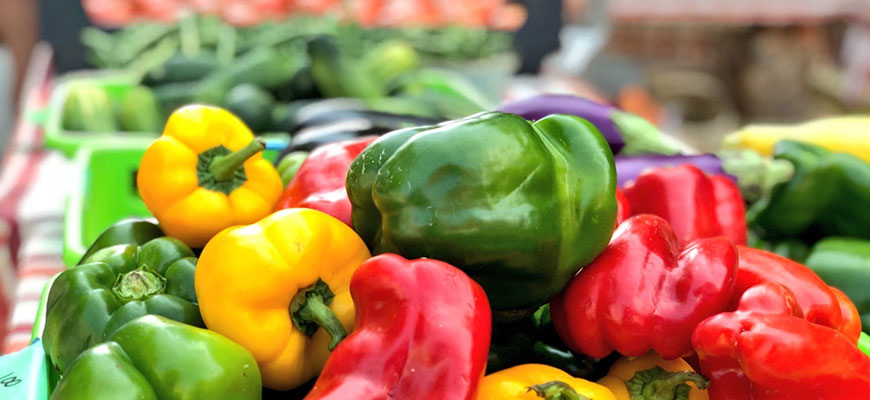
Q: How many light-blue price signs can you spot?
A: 1